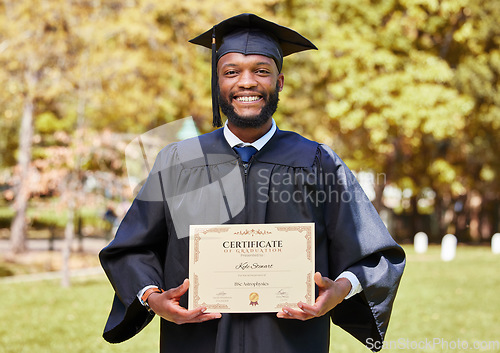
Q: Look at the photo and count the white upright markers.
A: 3